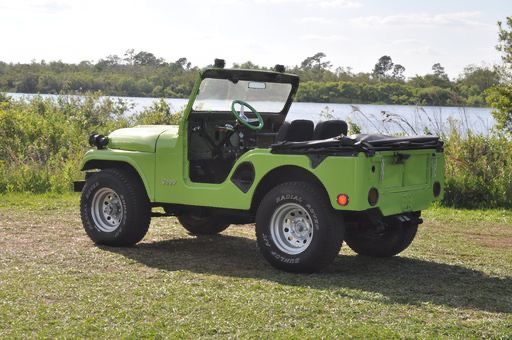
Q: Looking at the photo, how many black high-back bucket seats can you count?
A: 2